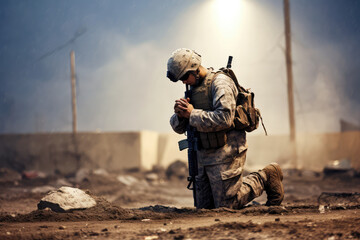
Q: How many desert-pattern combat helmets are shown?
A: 1